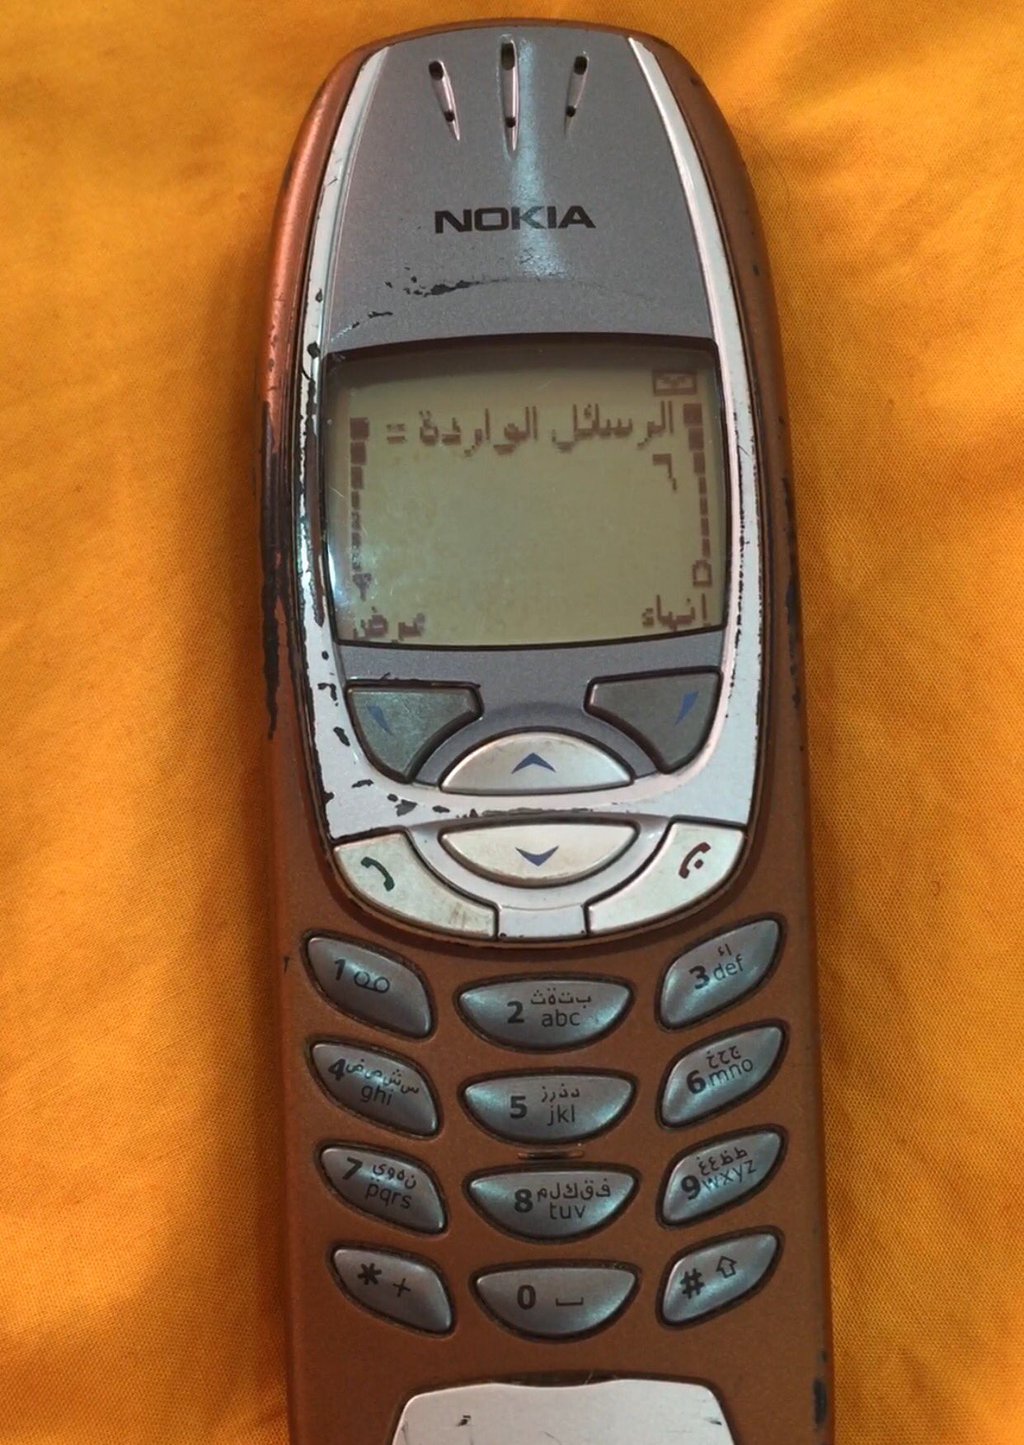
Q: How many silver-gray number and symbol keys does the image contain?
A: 12